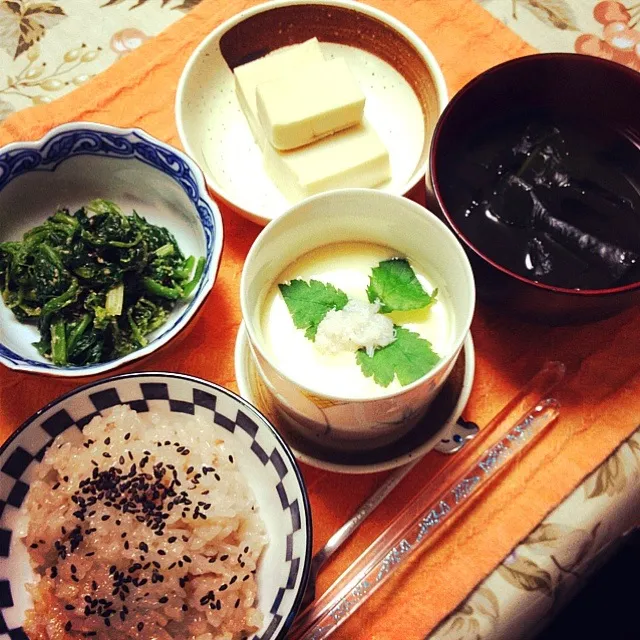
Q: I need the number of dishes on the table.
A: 5